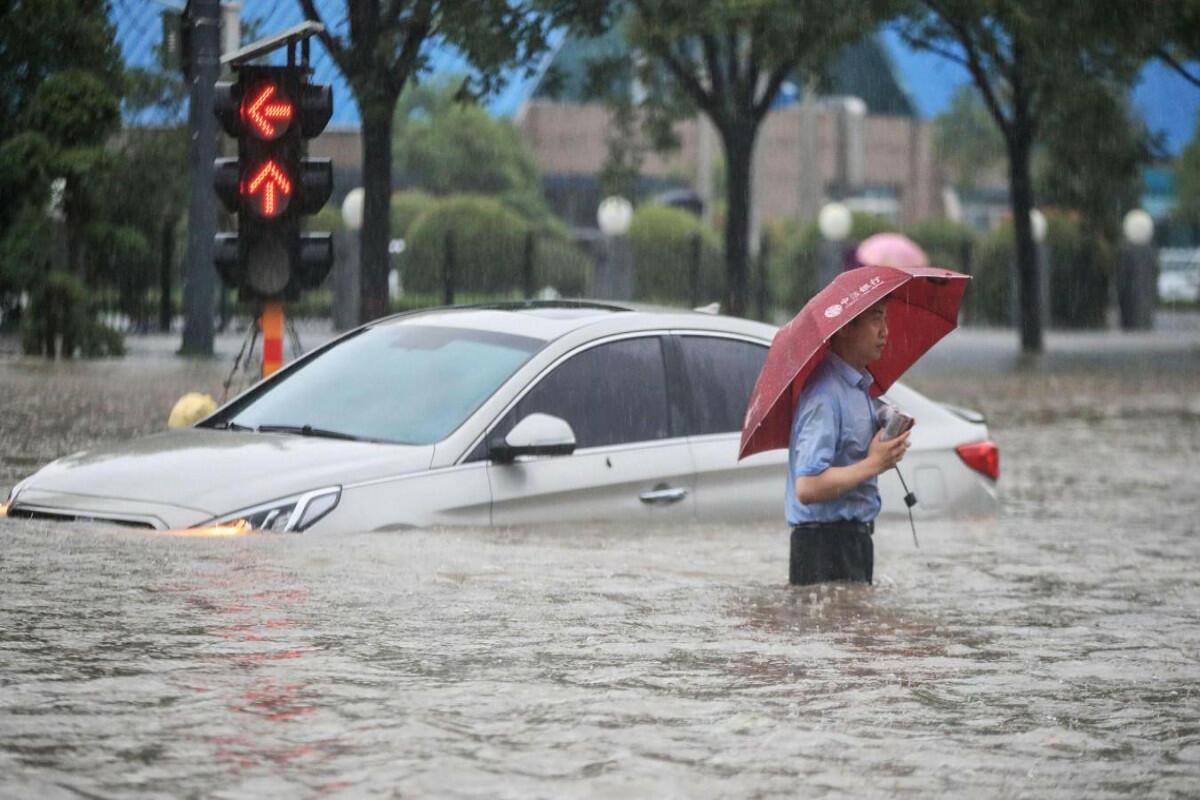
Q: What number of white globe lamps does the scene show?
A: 5